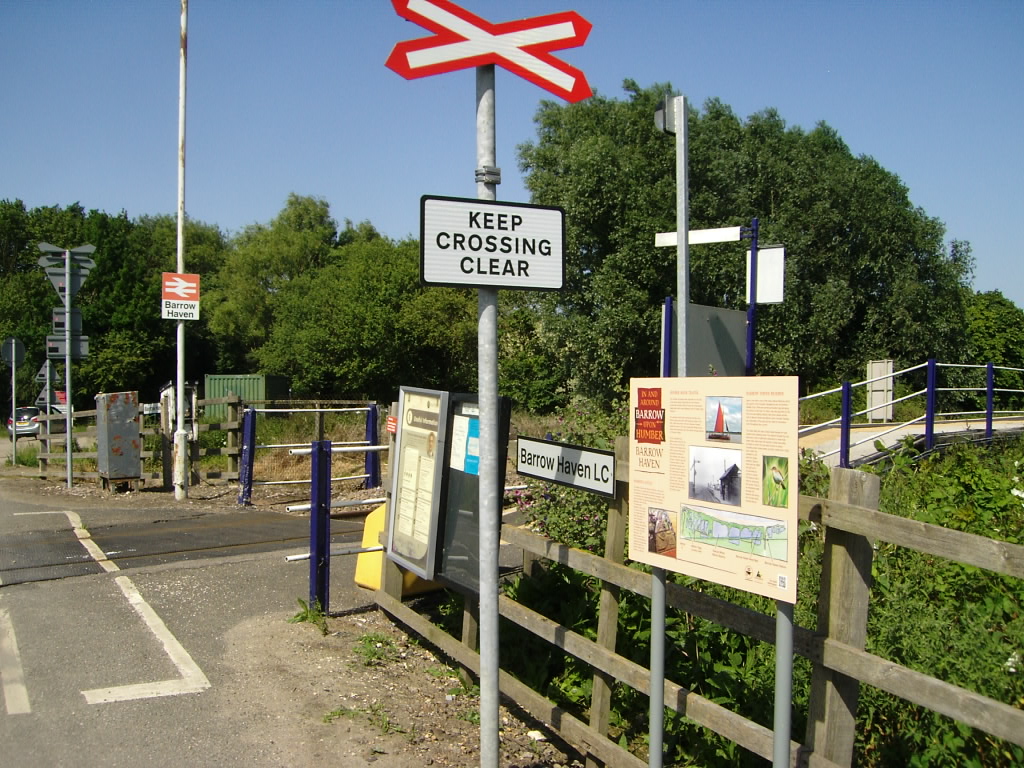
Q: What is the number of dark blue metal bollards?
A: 6